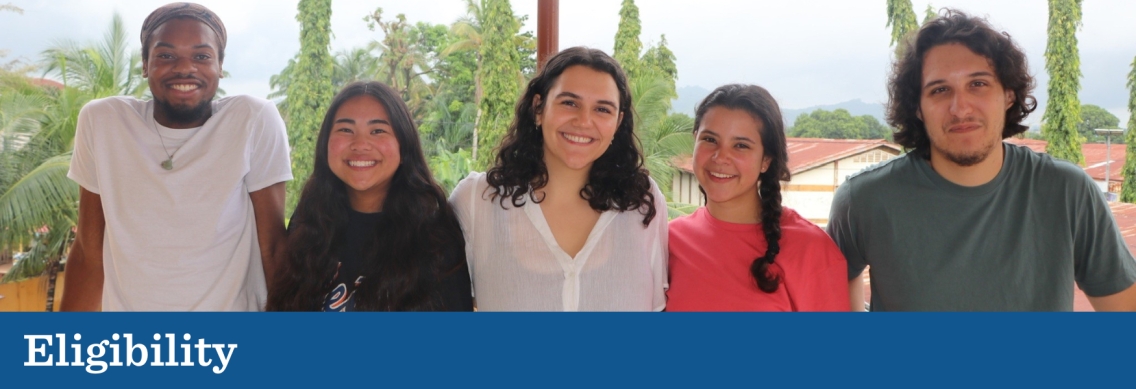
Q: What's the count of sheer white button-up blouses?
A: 1